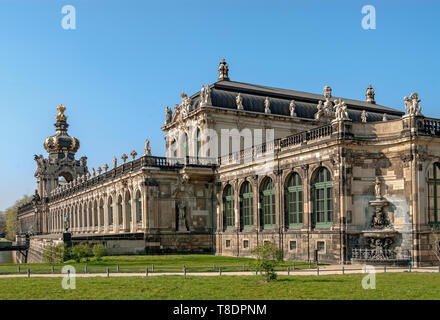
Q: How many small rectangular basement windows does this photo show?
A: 5